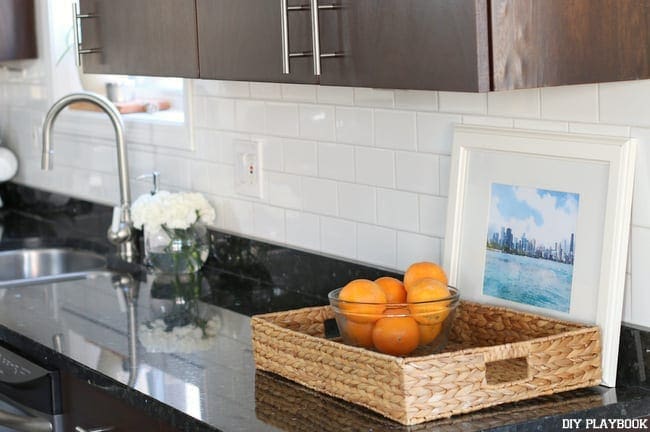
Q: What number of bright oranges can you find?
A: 7